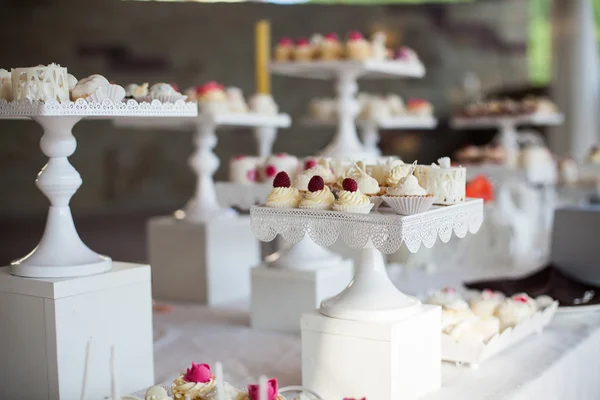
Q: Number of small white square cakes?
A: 2